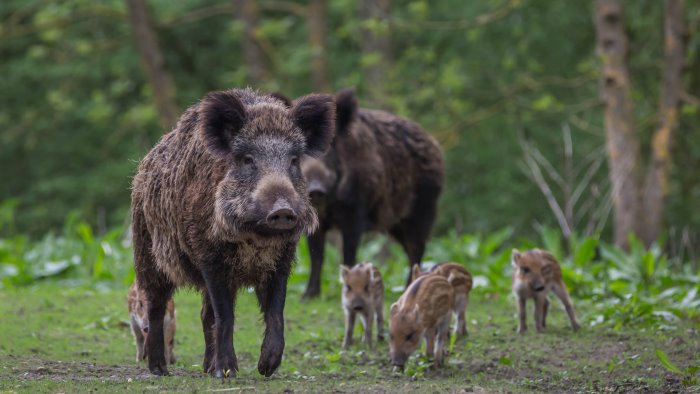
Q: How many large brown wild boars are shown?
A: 2